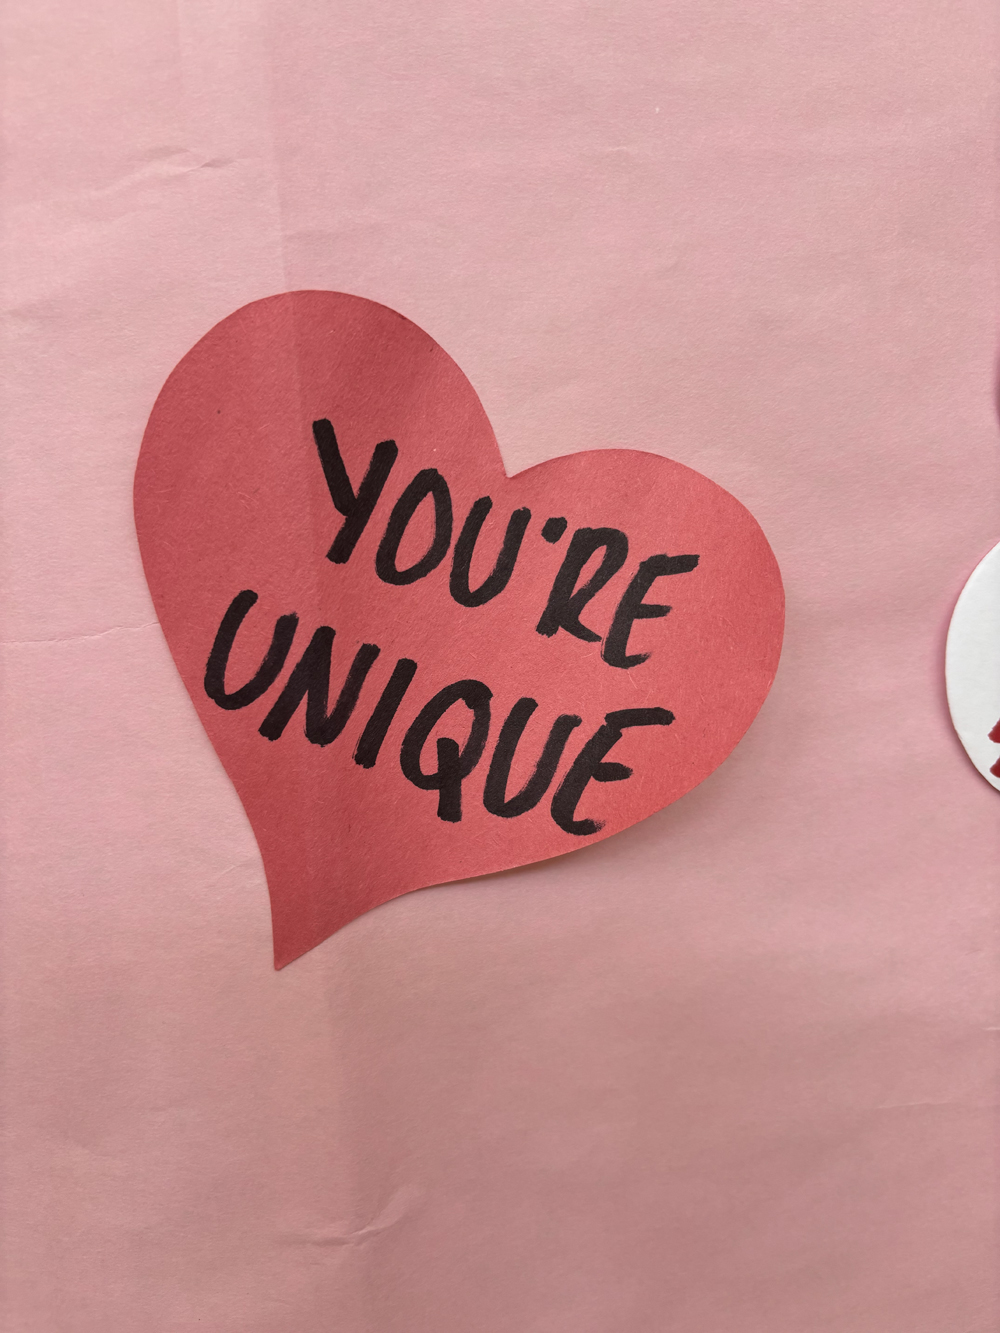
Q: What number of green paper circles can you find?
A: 0